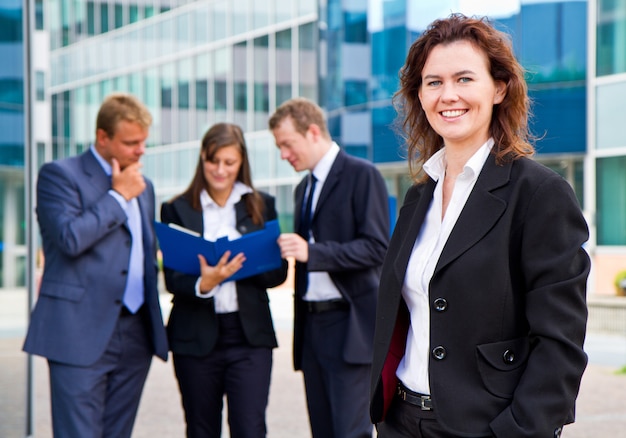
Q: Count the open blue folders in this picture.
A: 1